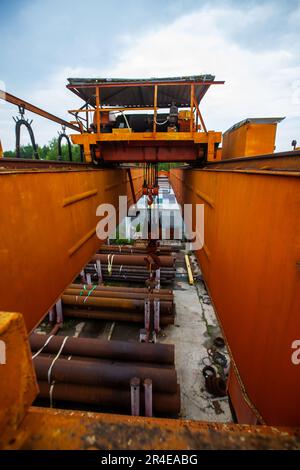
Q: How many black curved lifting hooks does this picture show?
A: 2